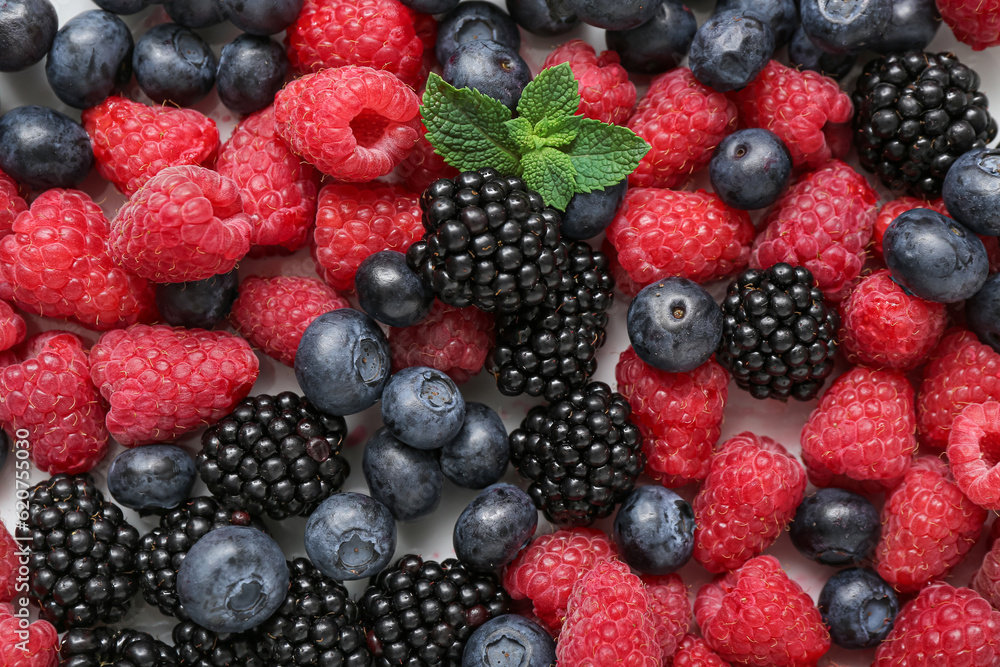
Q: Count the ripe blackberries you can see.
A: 12